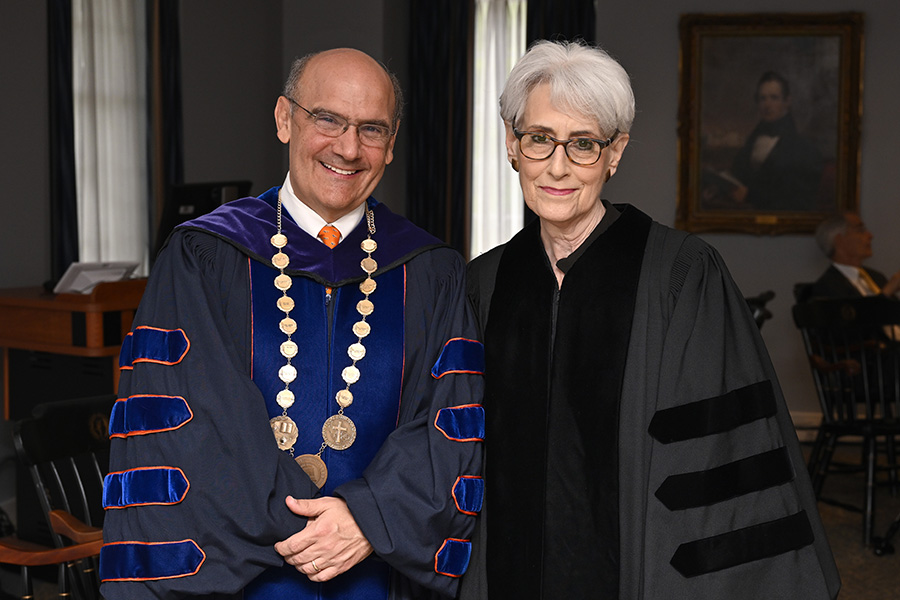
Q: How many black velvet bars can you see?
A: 3